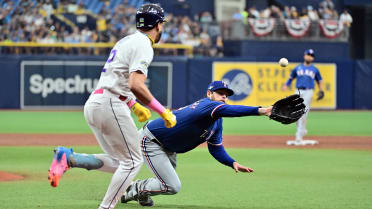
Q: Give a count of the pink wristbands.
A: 2